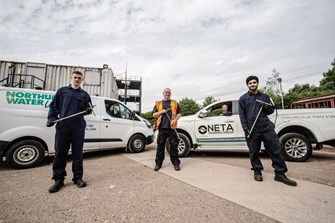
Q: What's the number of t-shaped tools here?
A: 3